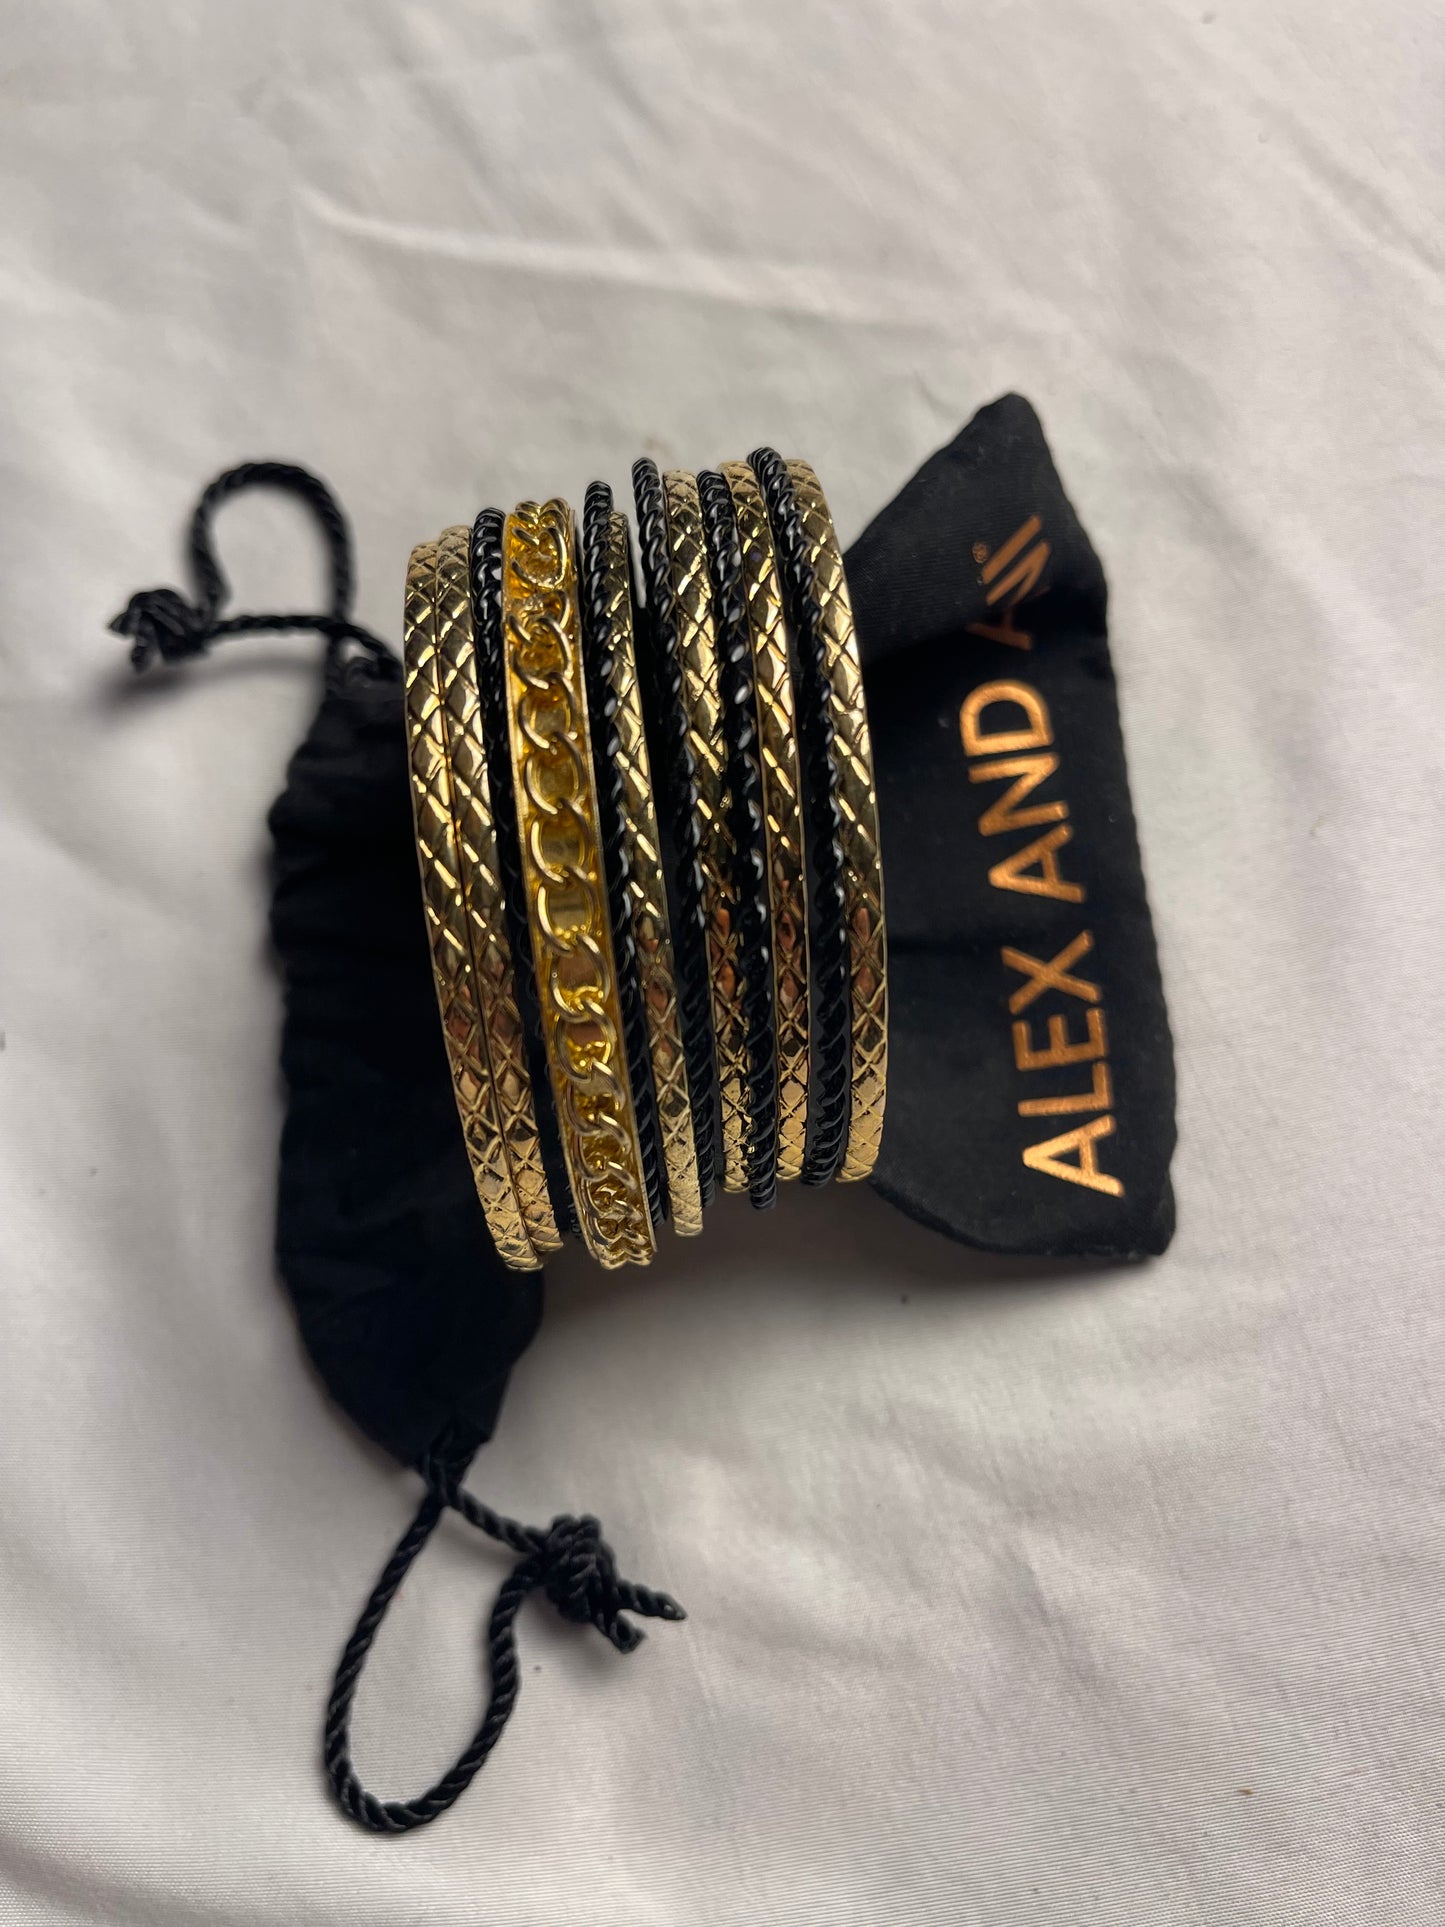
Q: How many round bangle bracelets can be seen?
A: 12